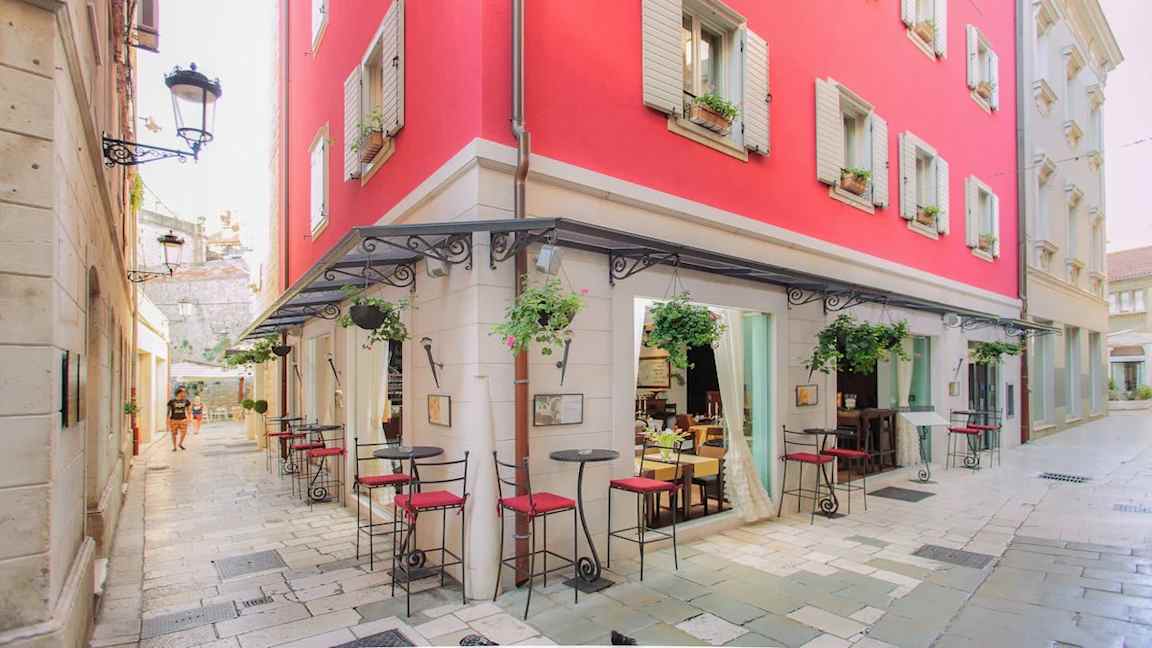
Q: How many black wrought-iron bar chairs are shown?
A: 12